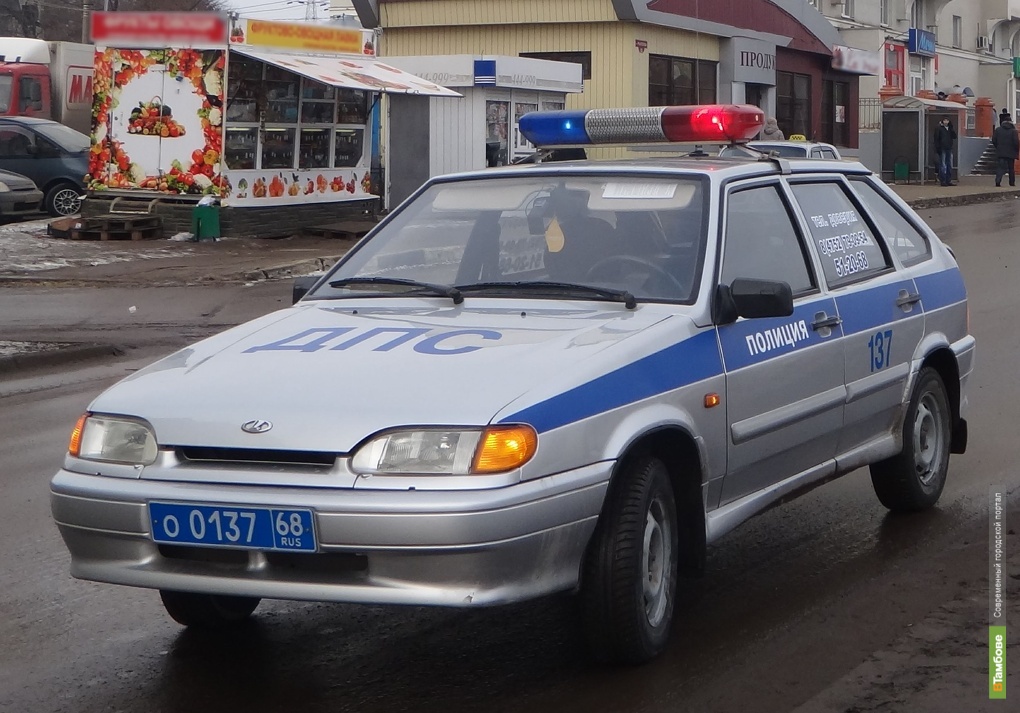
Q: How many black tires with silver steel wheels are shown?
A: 2